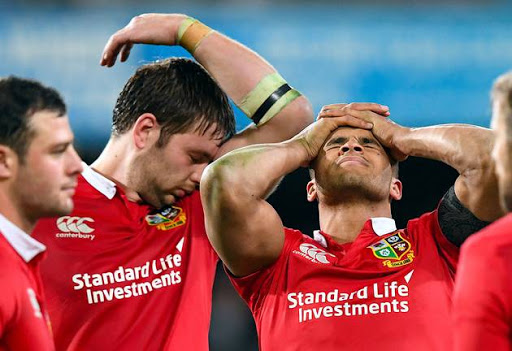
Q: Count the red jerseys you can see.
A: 4